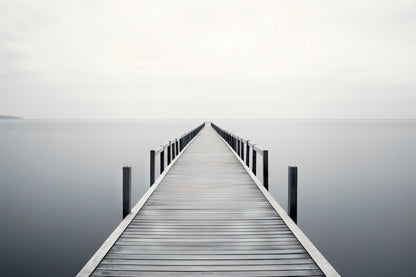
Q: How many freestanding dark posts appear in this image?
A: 2